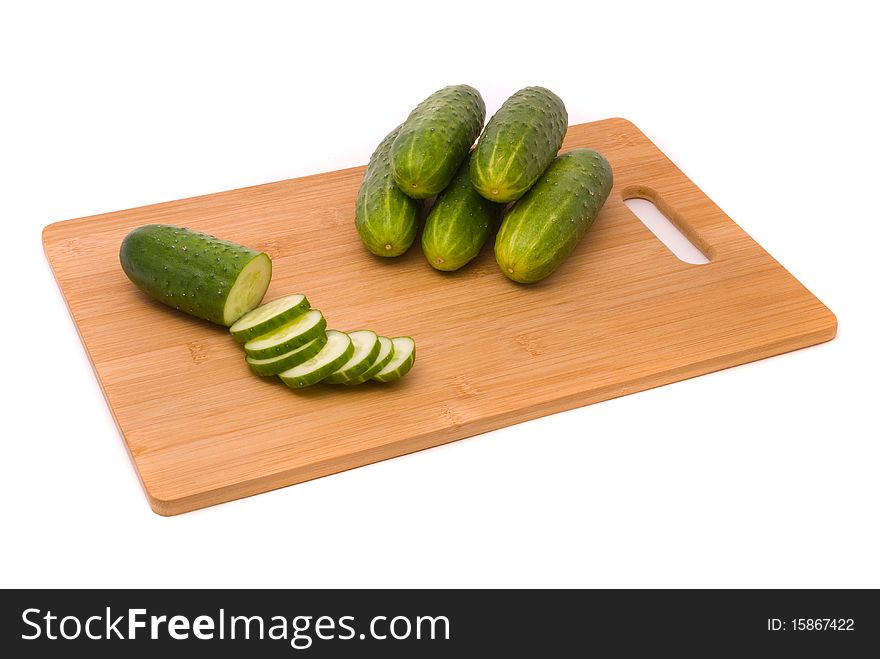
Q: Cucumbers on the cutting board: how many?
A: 6